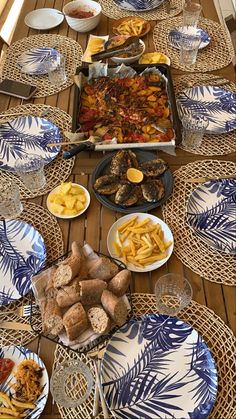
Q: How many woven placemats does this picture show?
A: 8